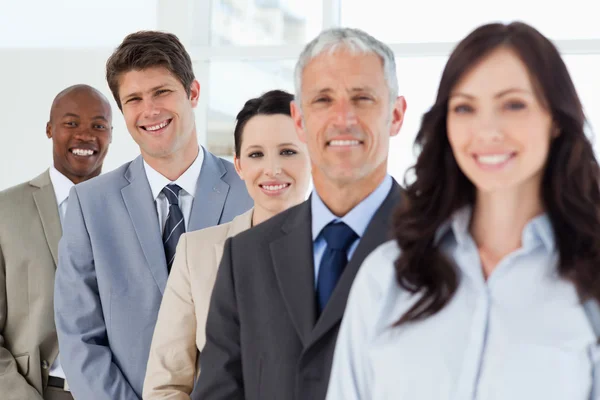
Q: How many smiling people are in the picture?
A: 5